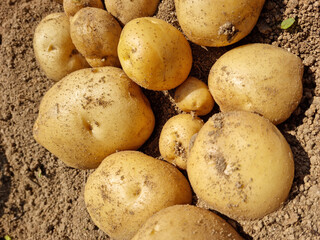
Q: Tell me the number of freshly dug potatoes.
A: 13